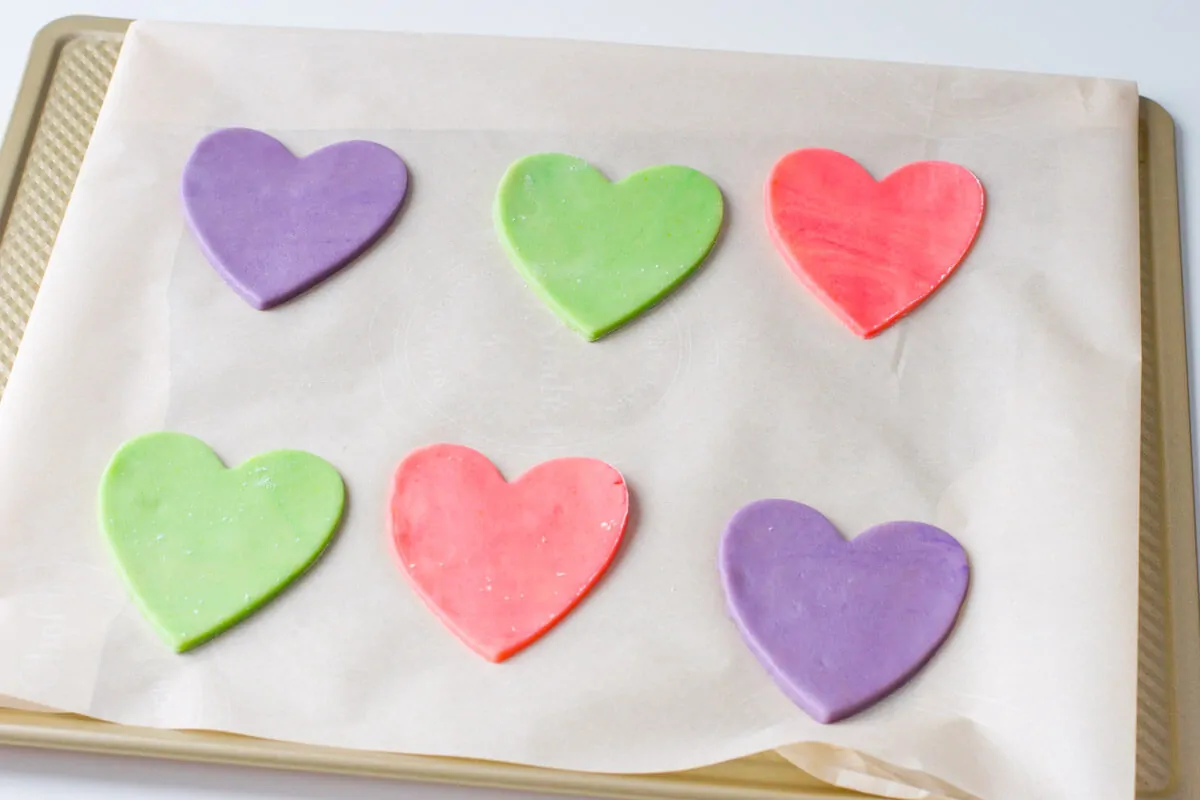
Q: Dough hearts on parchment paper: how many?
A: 6